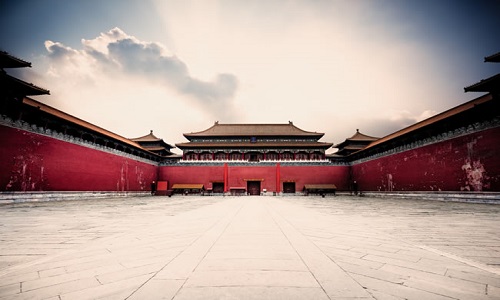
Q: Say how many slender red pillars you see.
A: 2